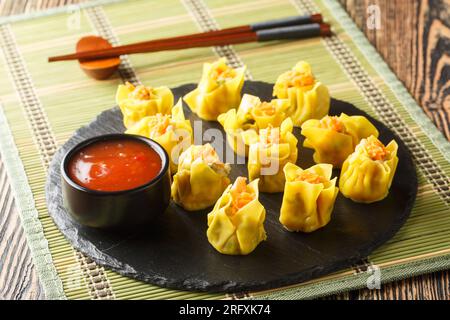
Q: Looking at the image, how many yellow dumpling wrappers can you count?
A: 11